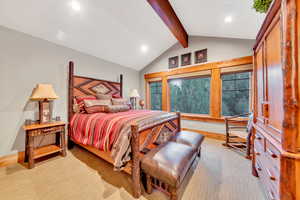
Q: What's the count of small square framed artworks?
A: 3